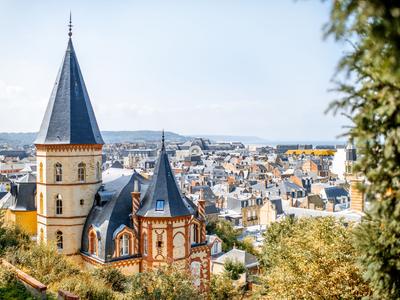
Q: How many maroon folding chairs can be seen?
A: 0